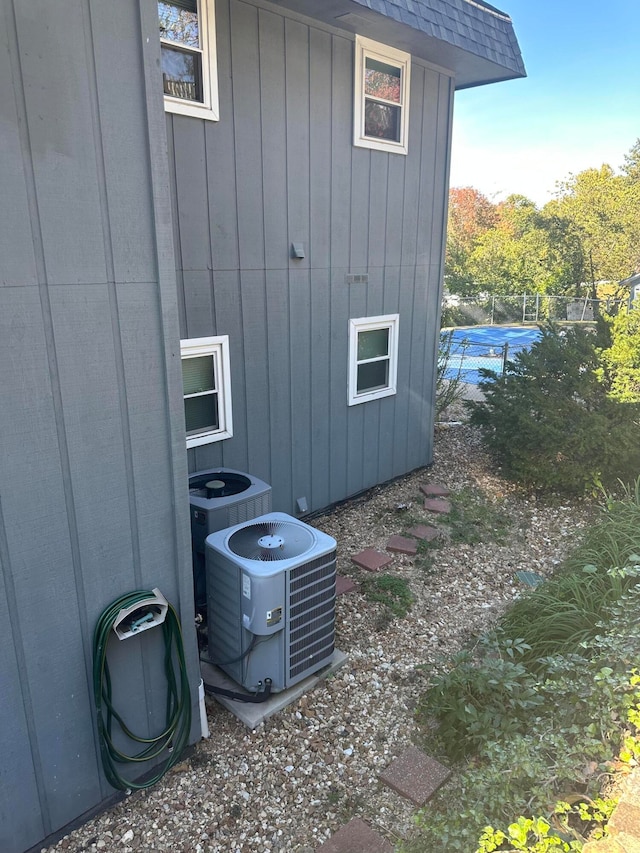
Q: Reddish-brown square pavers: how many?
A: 8